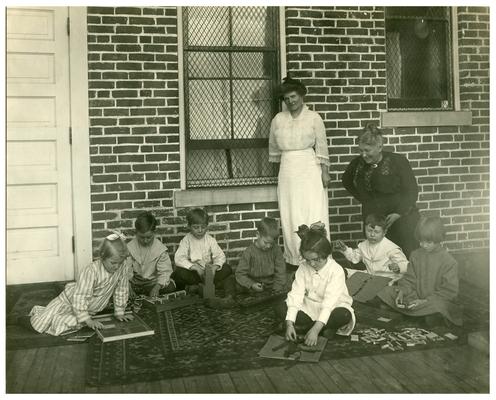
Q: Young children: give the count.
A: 7